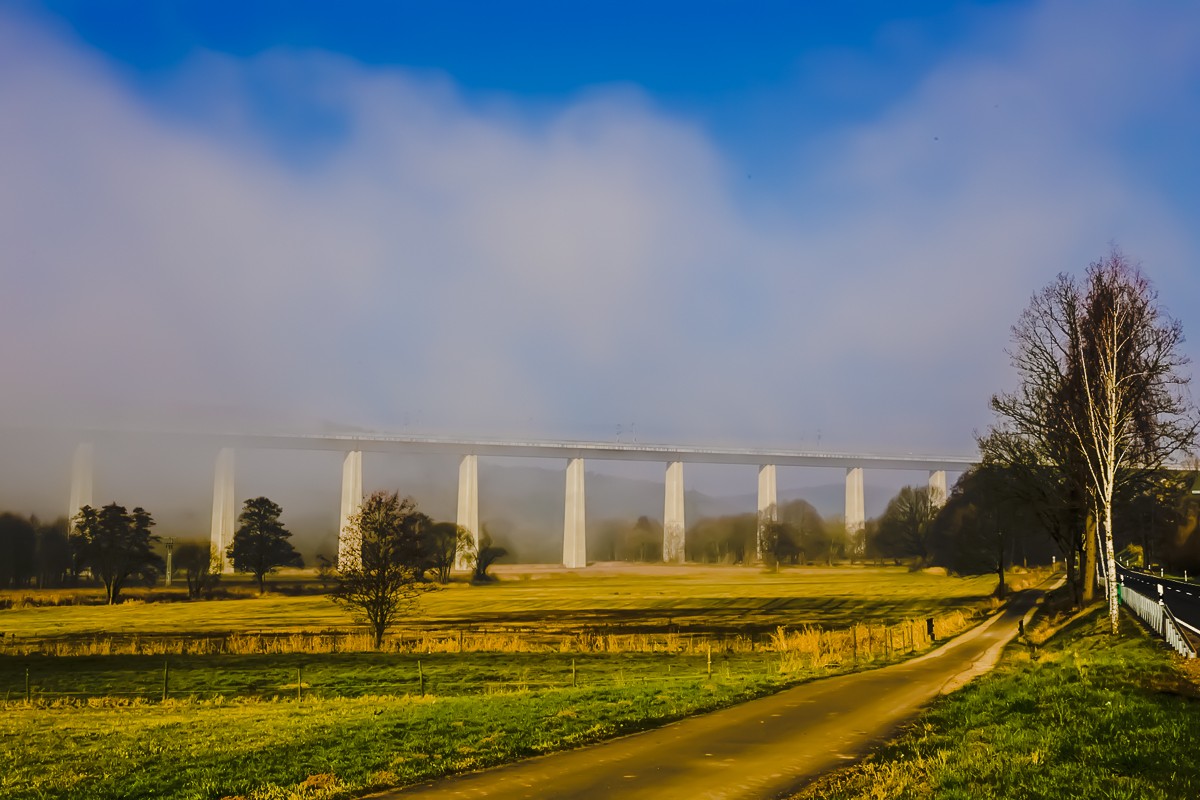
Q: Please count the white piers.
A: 9